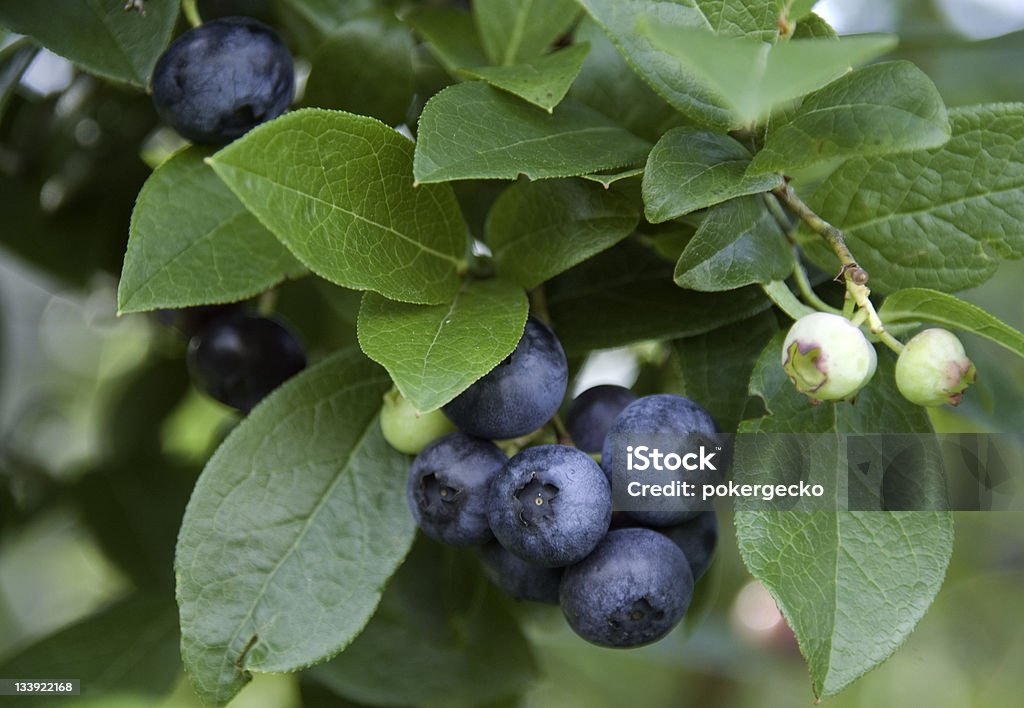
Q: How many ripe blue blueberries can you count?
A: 10